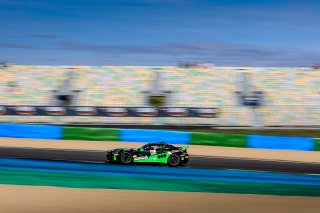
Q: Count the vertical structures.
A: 3